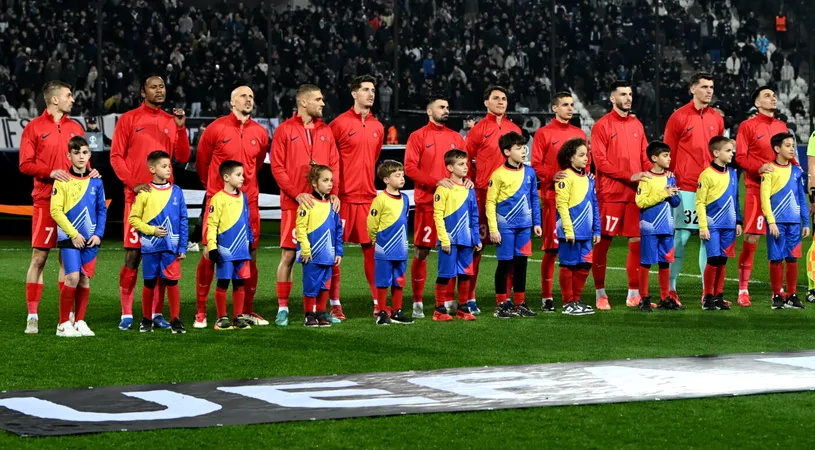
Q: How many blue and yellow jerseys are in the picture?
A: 11